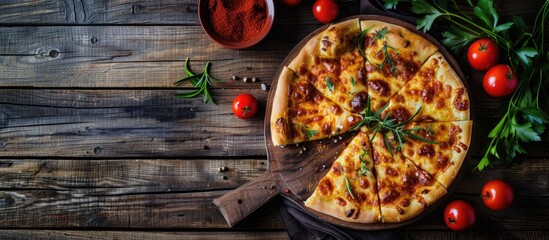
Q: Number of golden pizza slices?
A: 7